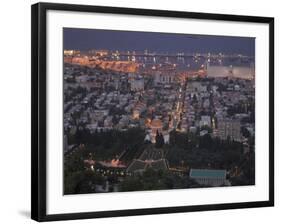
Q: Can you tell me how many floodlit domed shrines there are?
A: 1